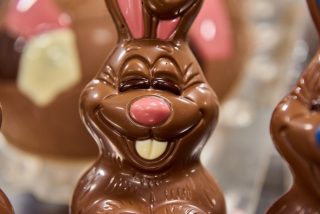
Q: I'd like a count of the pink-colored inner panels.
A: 2